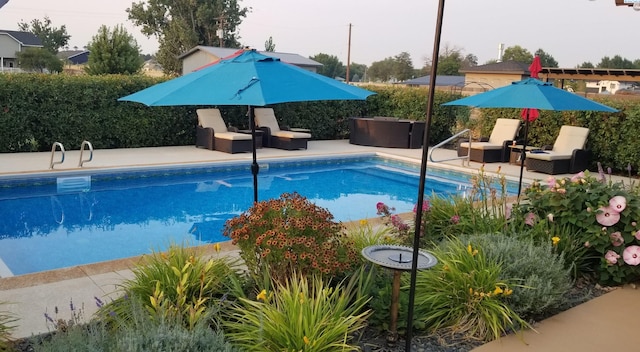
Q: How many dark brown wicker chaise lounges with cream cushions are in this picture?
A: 4